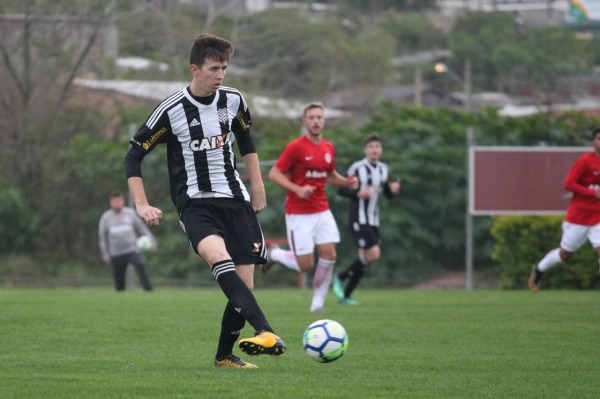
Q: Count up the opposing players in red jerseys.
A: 2